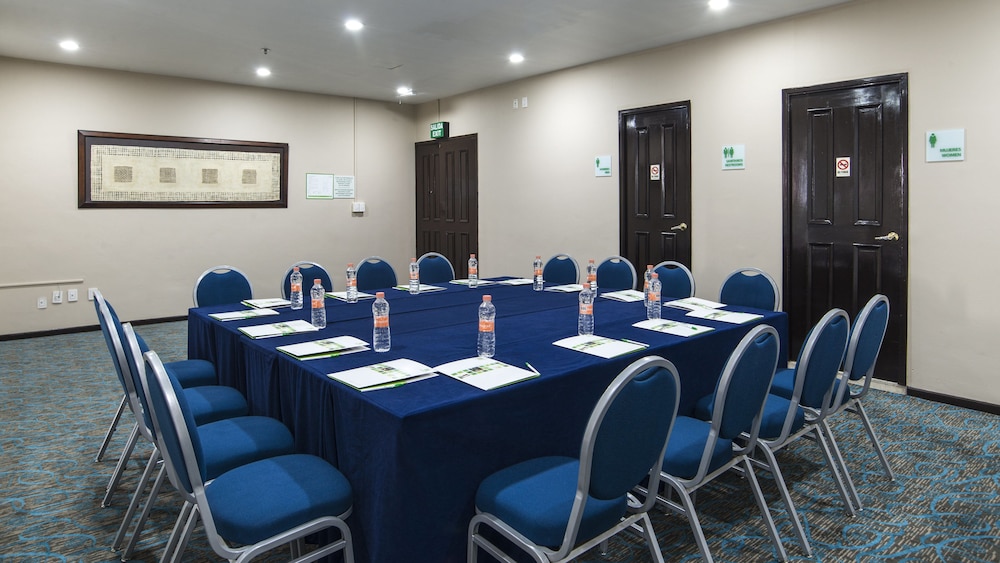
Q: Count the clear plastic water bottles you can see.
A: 12